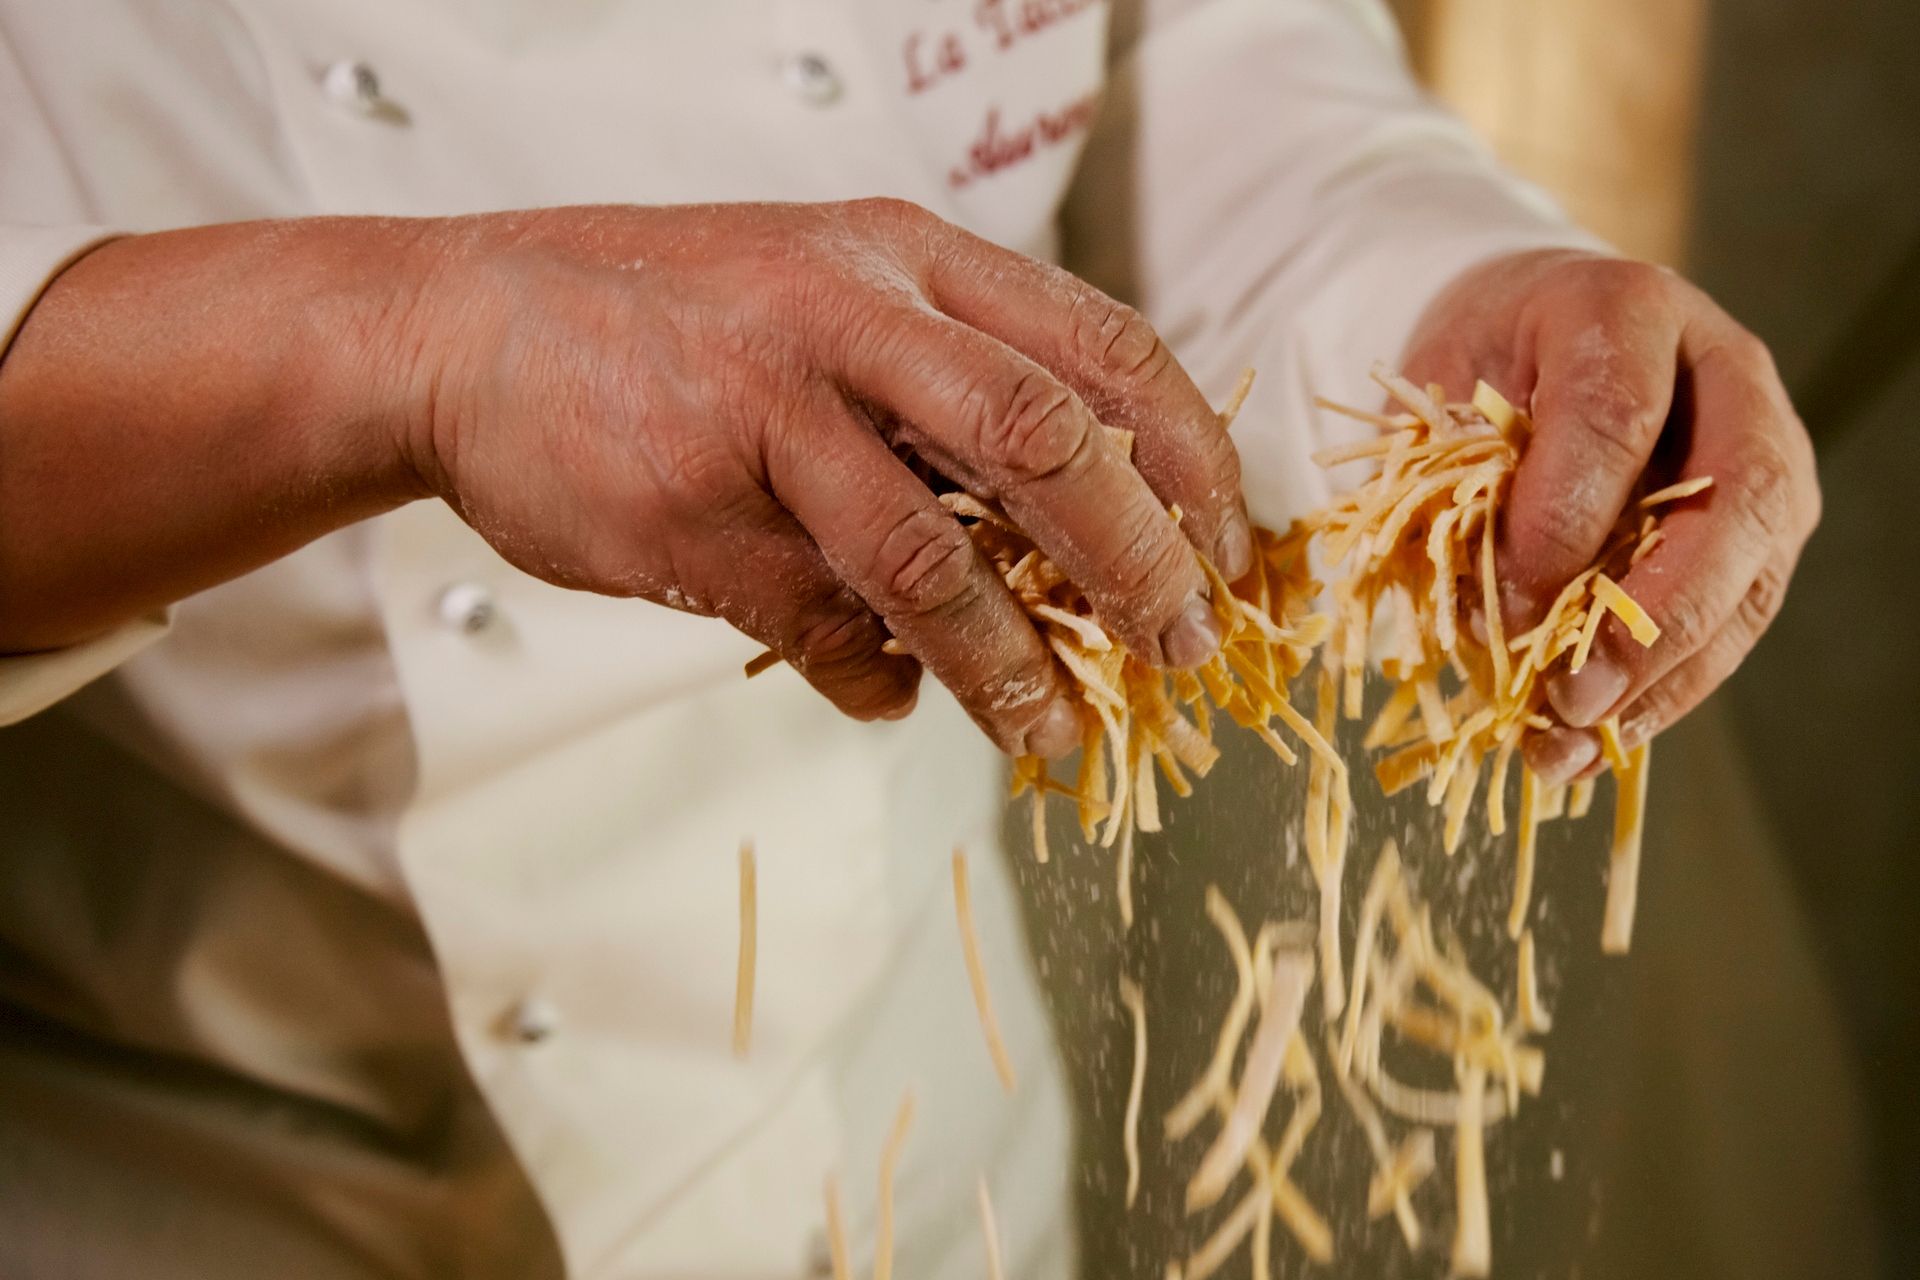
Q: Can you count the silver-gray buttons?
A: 4